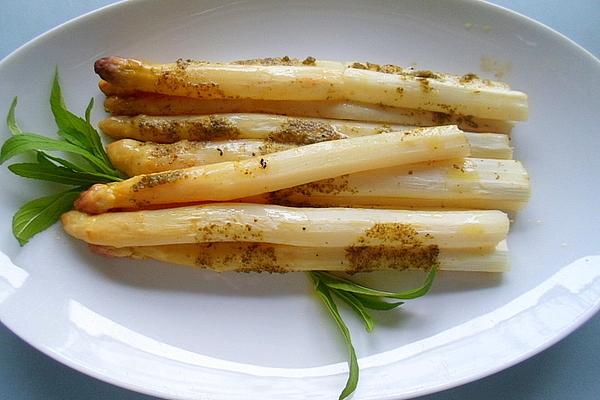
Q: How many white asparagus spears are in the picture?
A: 8